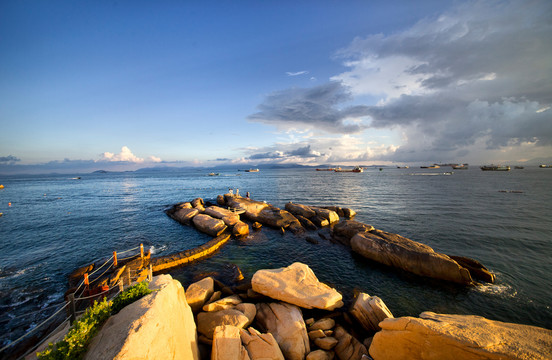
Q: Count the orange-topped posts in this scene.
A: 3